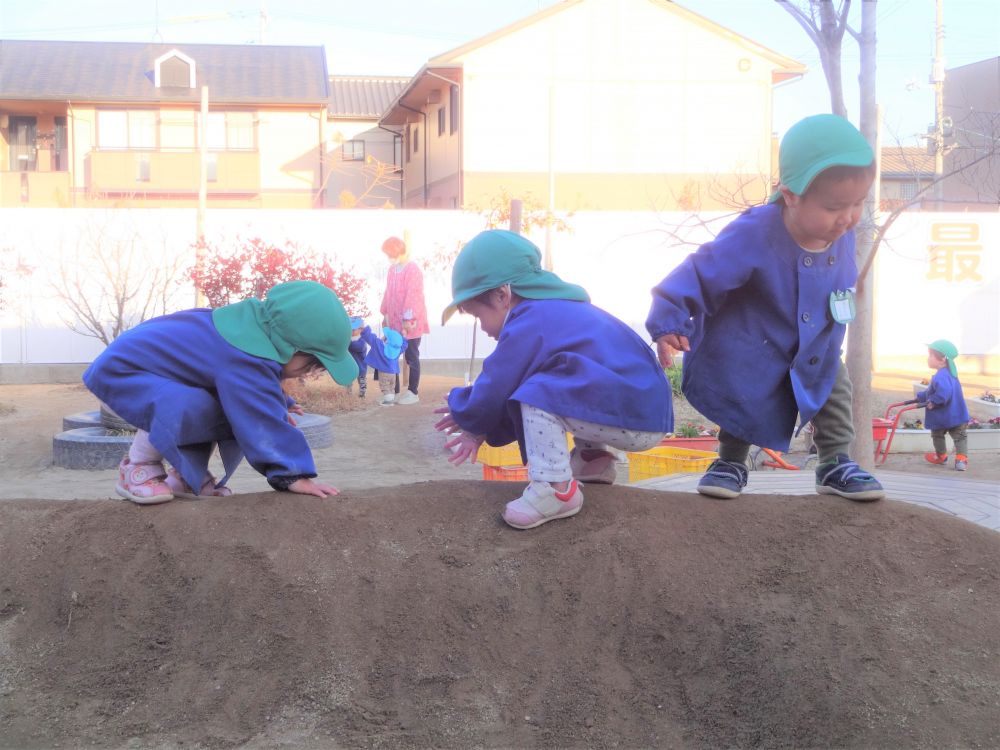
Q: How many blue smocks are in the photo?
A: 6